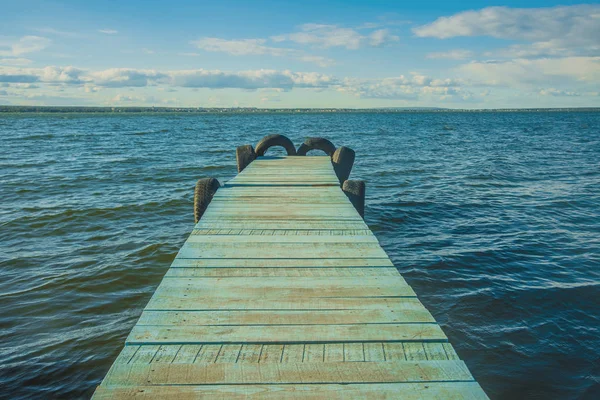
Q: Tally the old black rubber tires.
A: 6